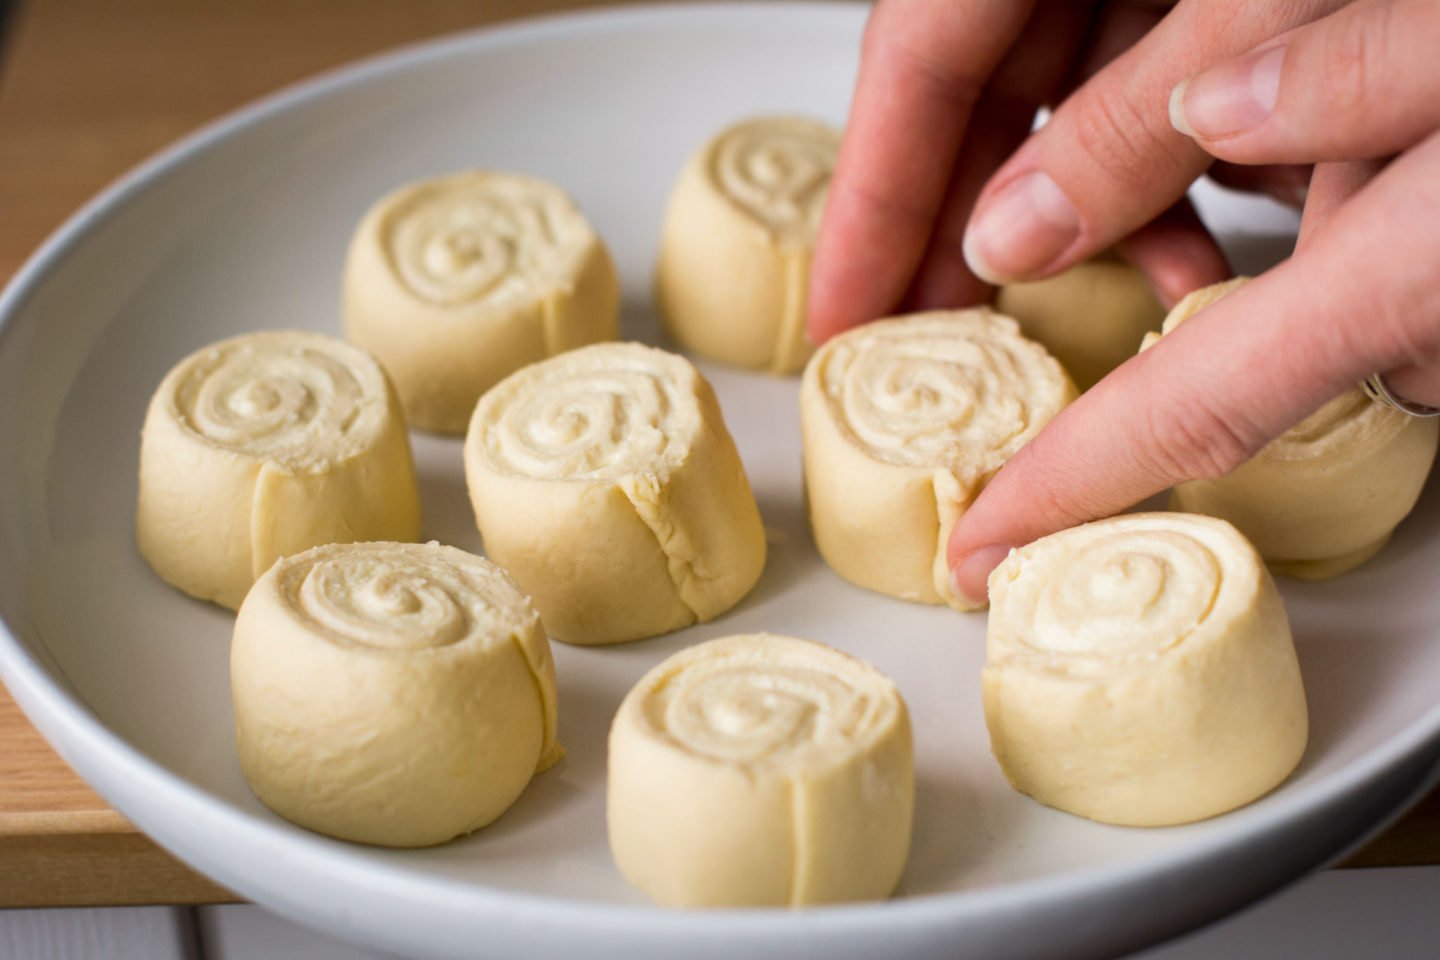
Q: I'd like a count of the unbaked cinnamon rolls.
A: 10